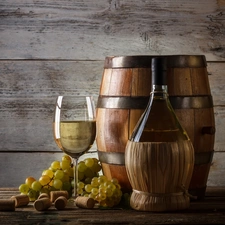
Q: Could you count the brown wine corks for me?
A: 7